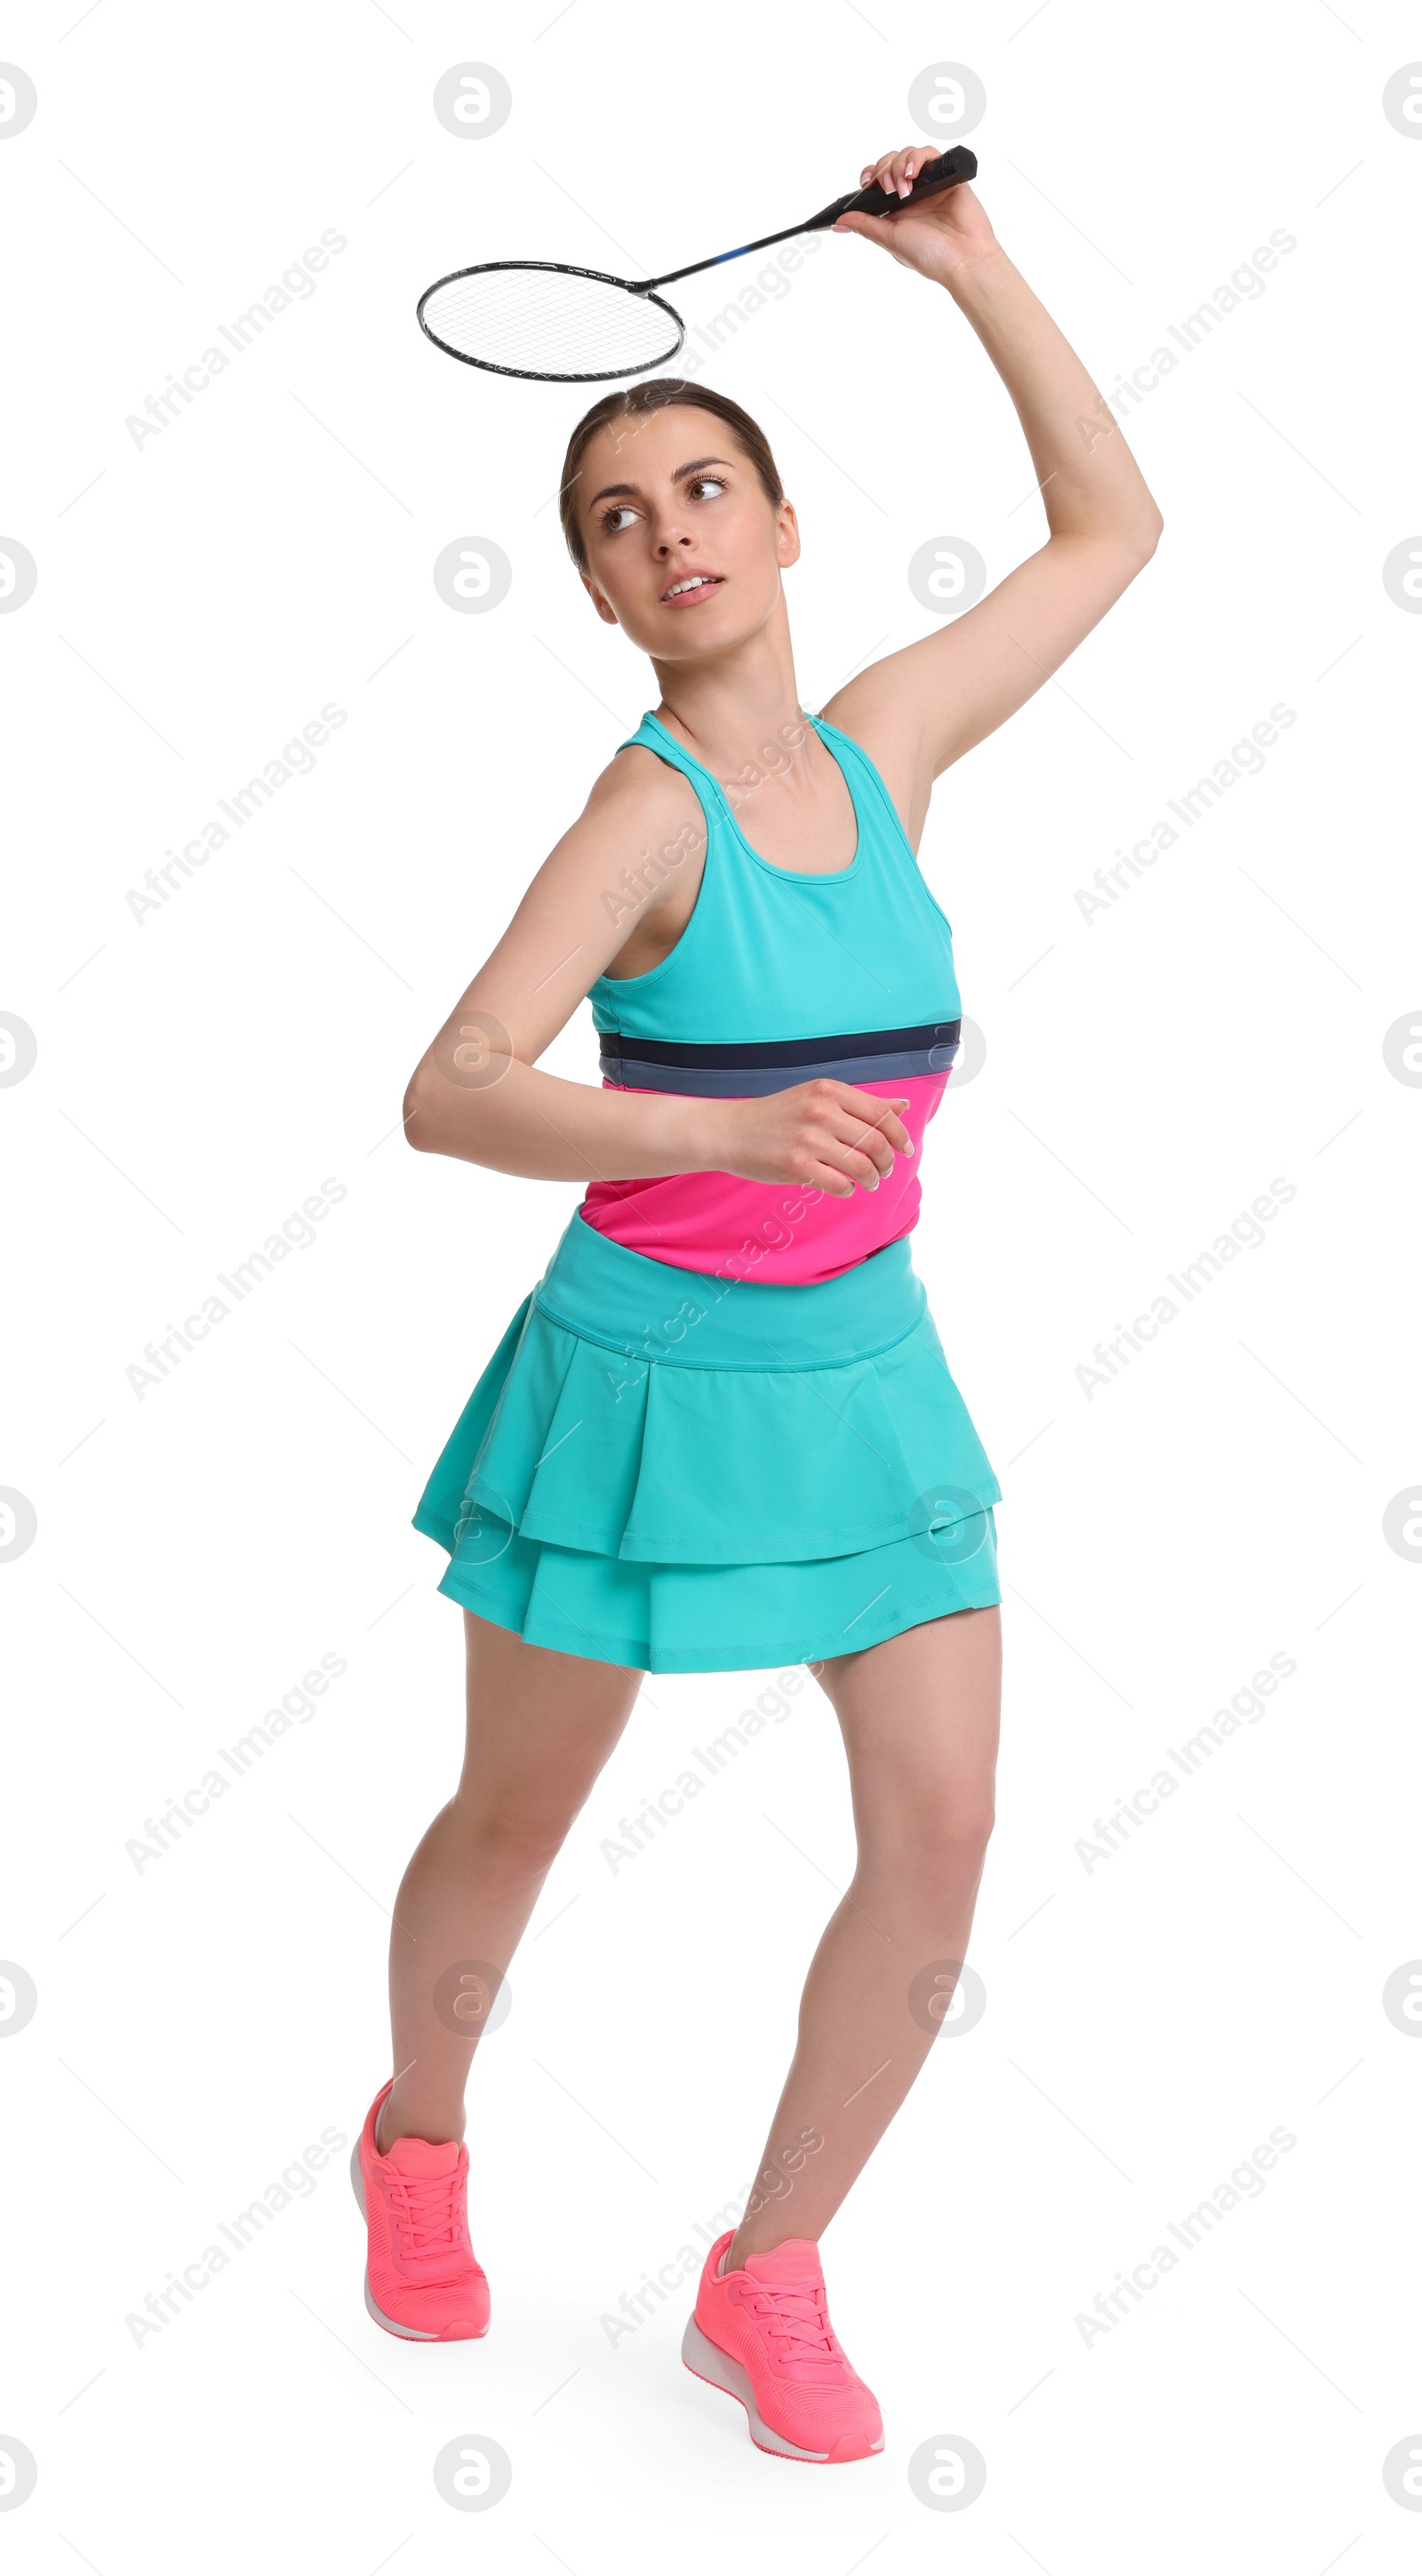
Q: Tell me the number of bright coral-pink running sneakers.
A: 2